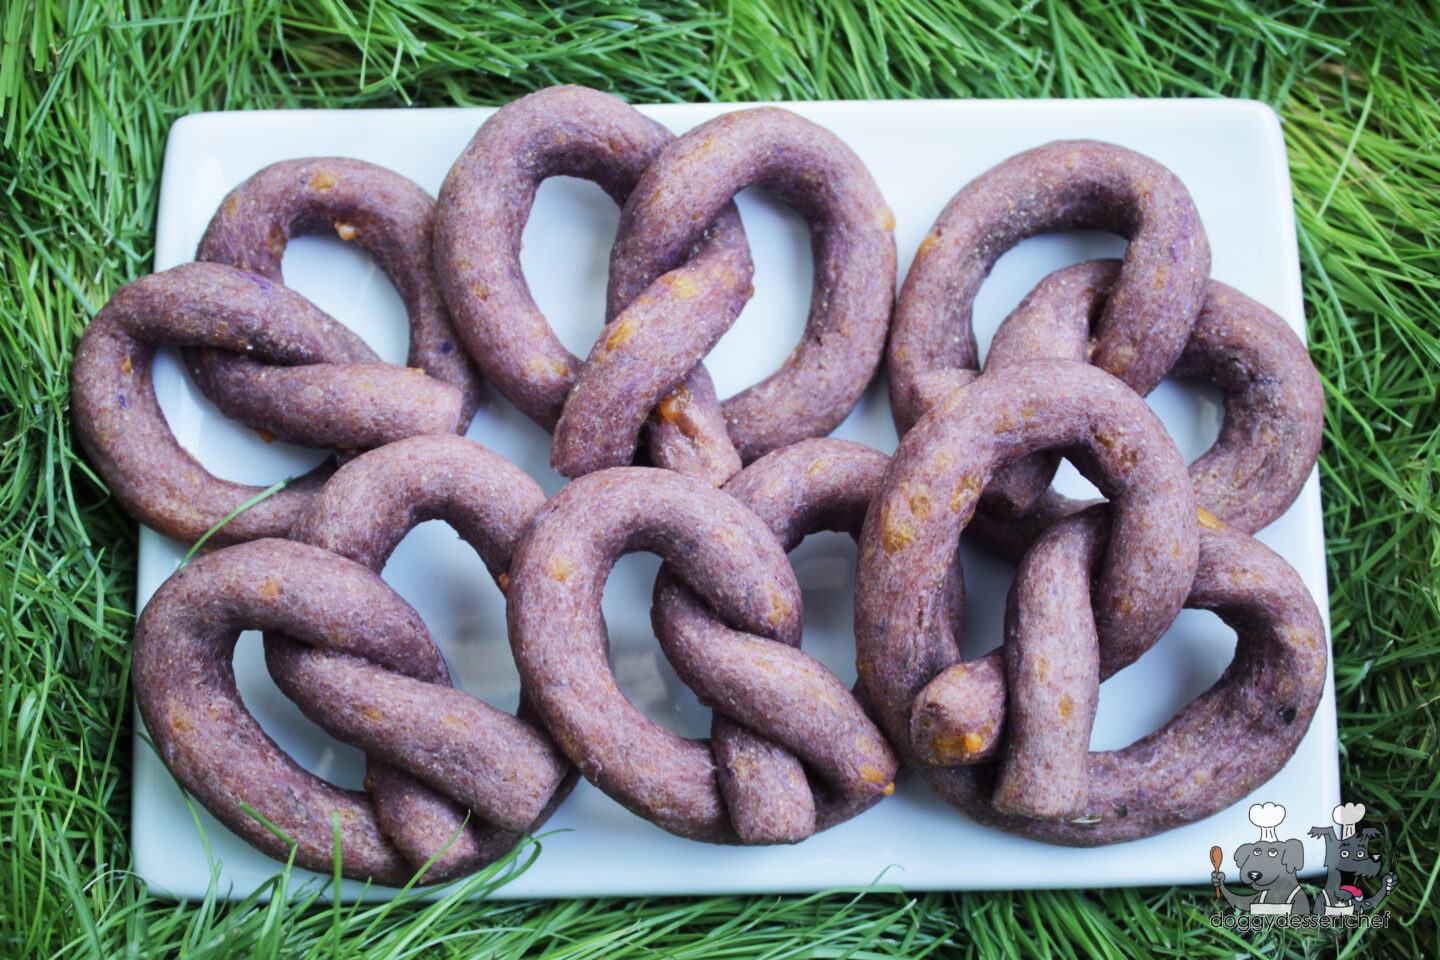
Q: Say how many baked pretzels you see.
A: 6